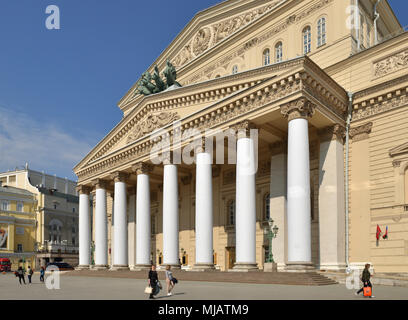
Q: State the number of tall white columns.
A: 8